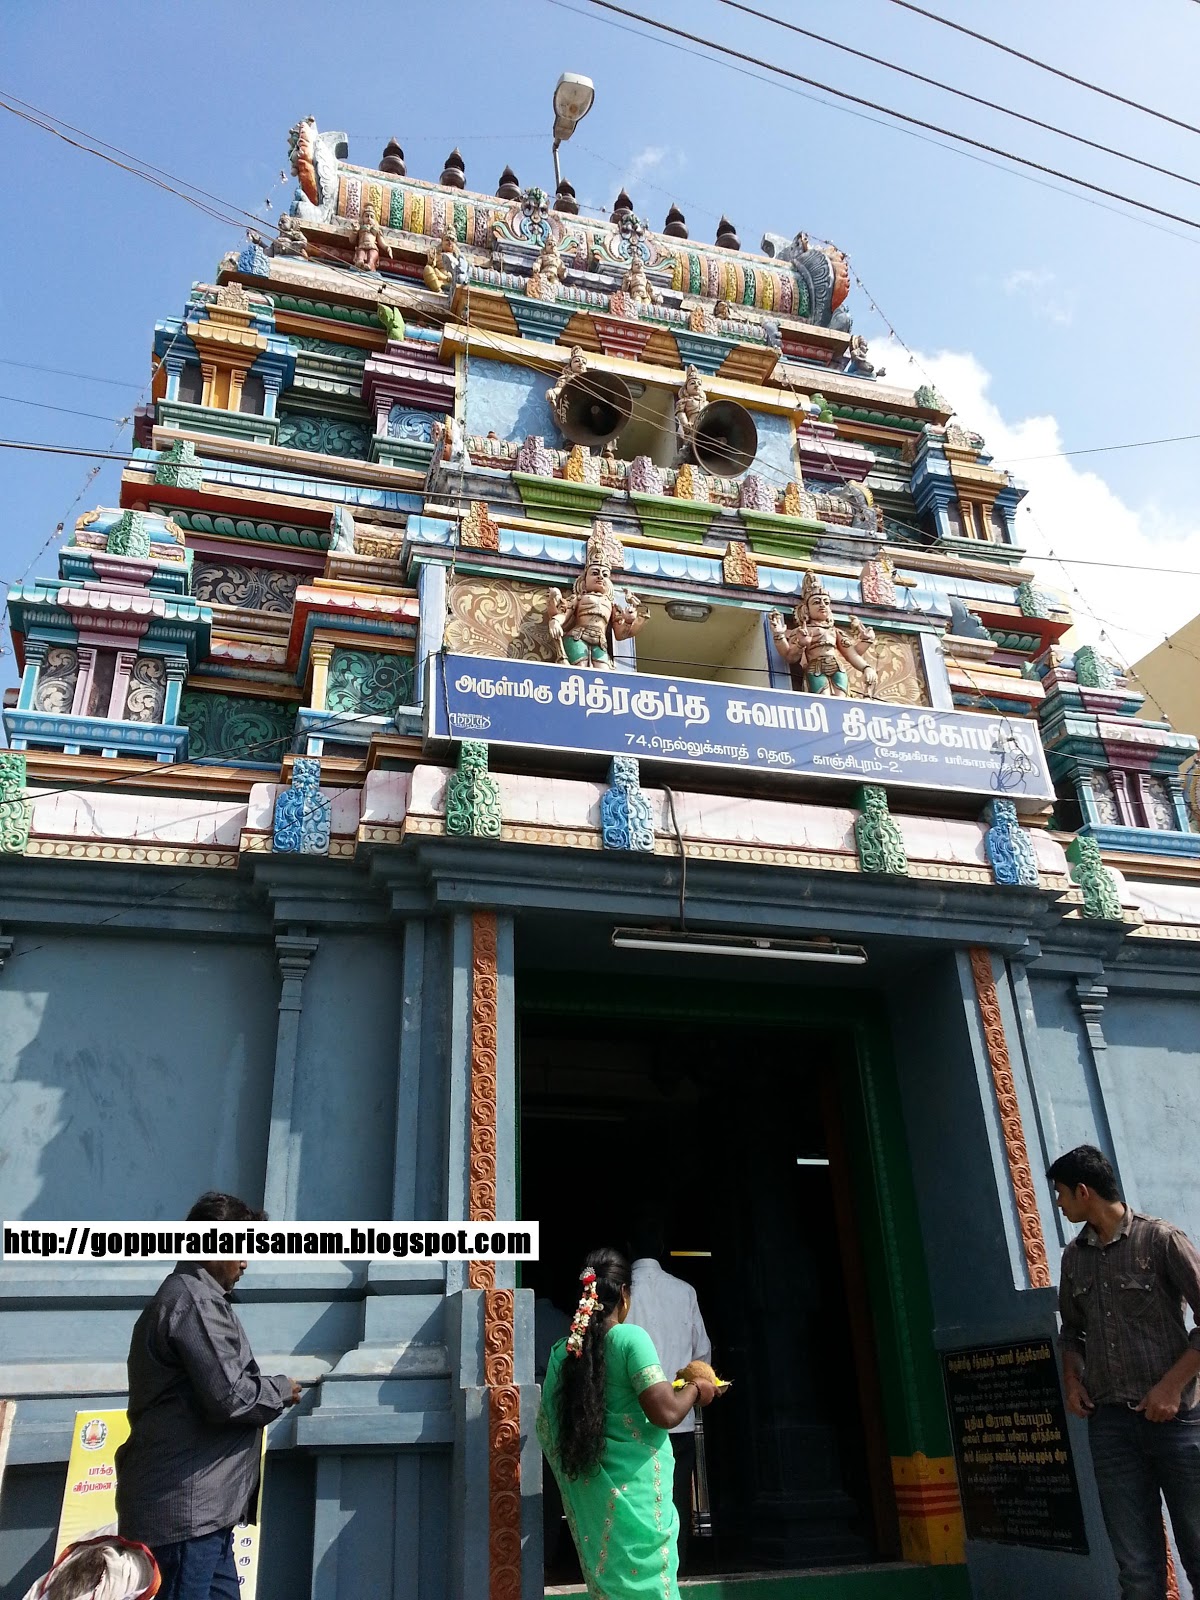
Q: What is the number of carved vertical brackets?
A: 7